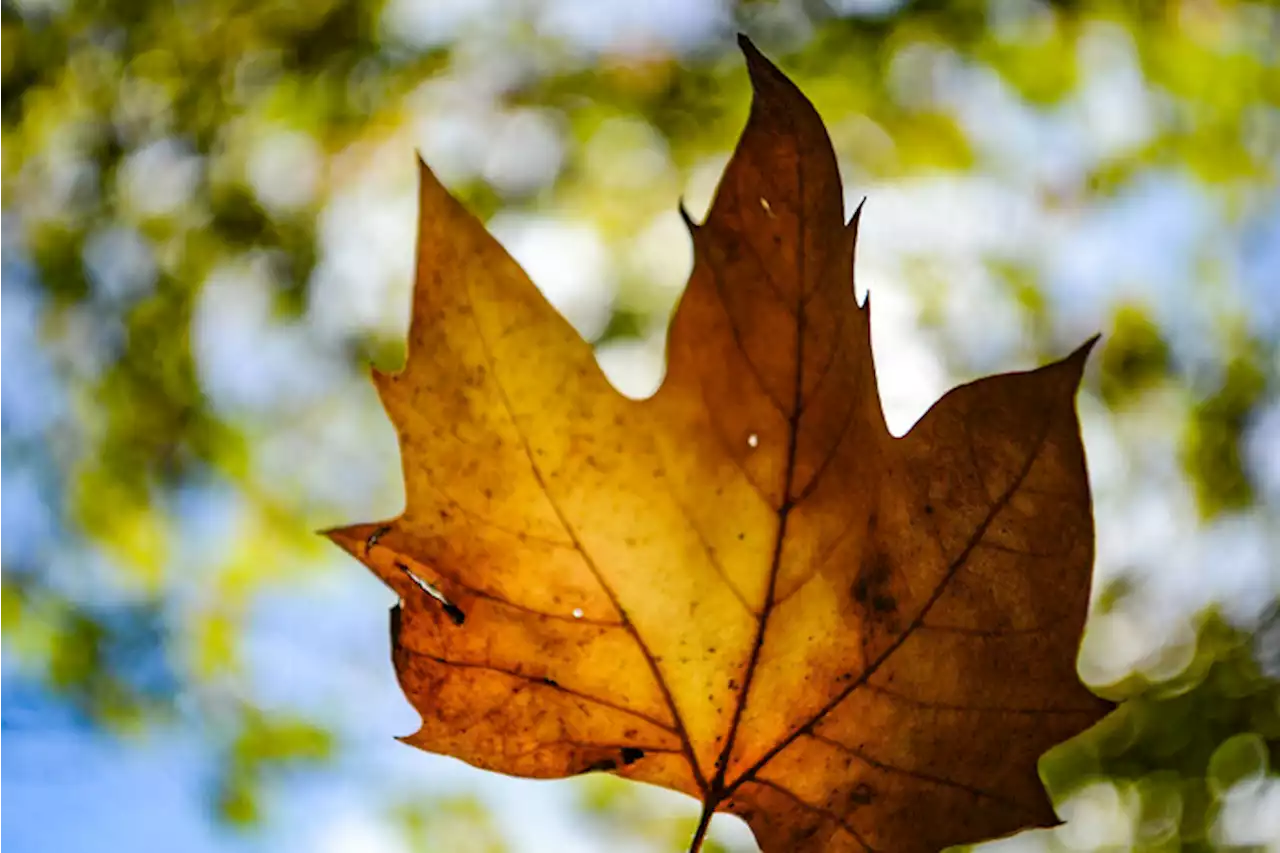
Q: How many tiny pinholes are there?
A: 3